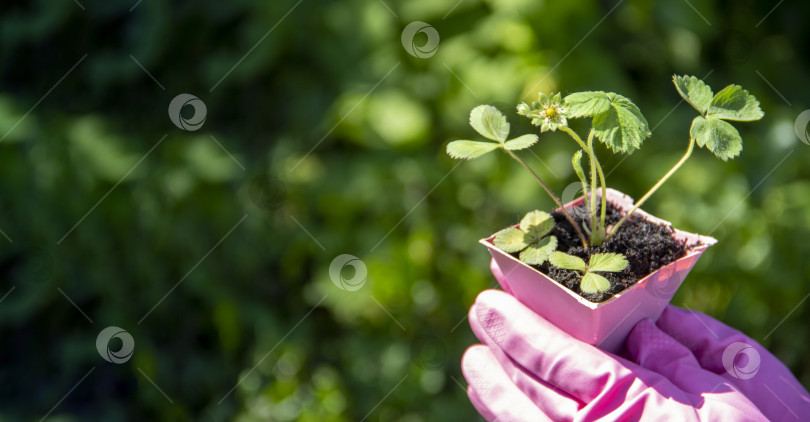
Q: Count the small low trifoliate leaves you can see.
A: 2